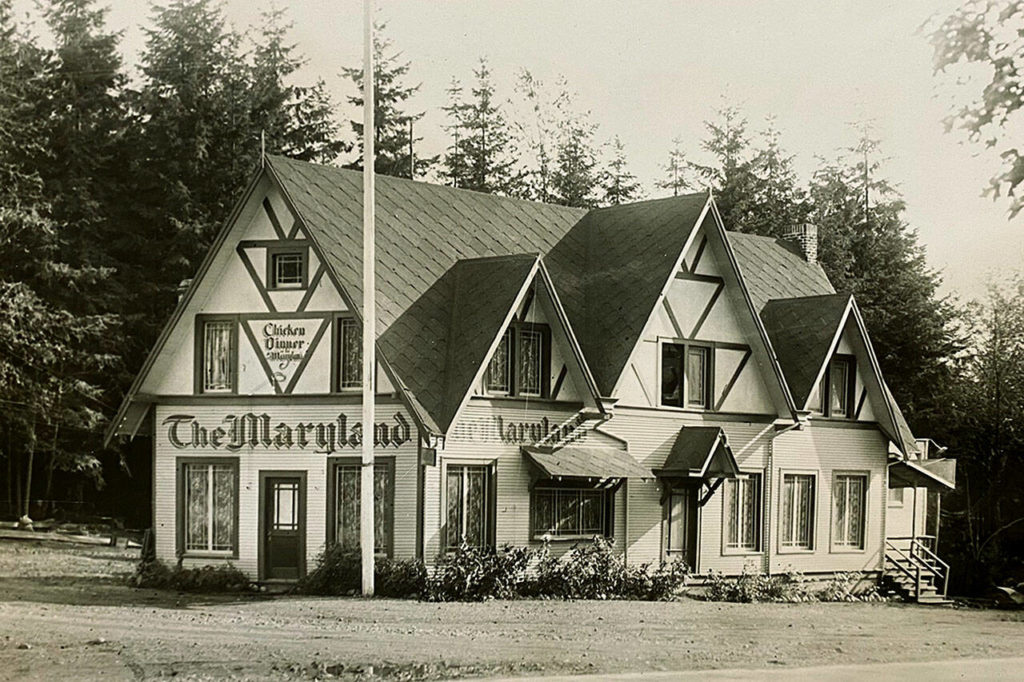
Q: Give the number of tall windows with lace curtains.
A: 6